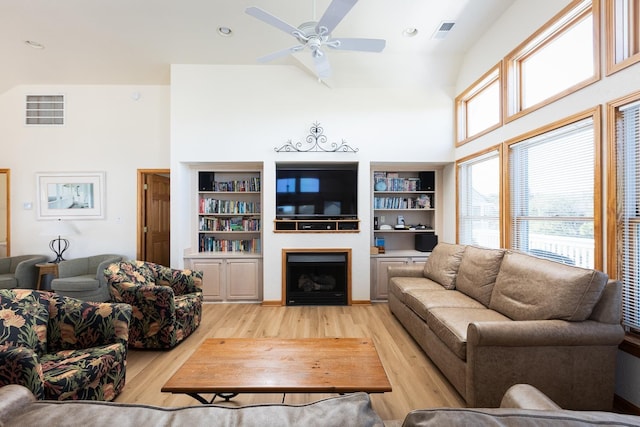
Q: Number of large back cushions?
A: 5